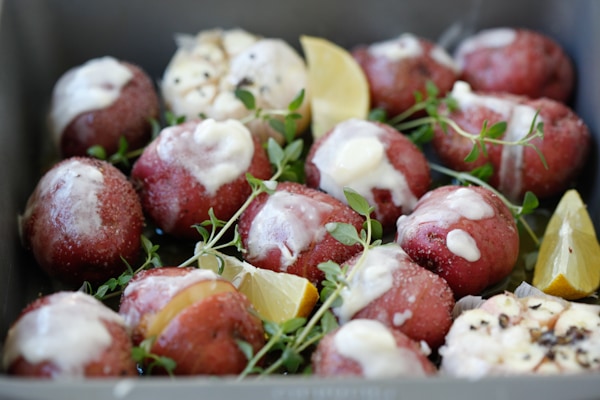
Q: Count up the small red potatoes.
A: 13